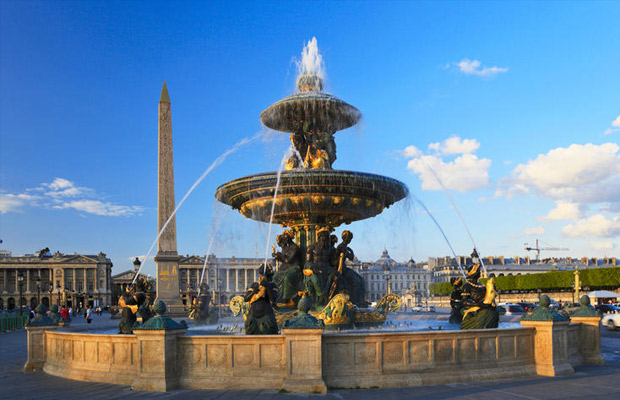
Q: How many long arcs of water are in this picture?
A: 5